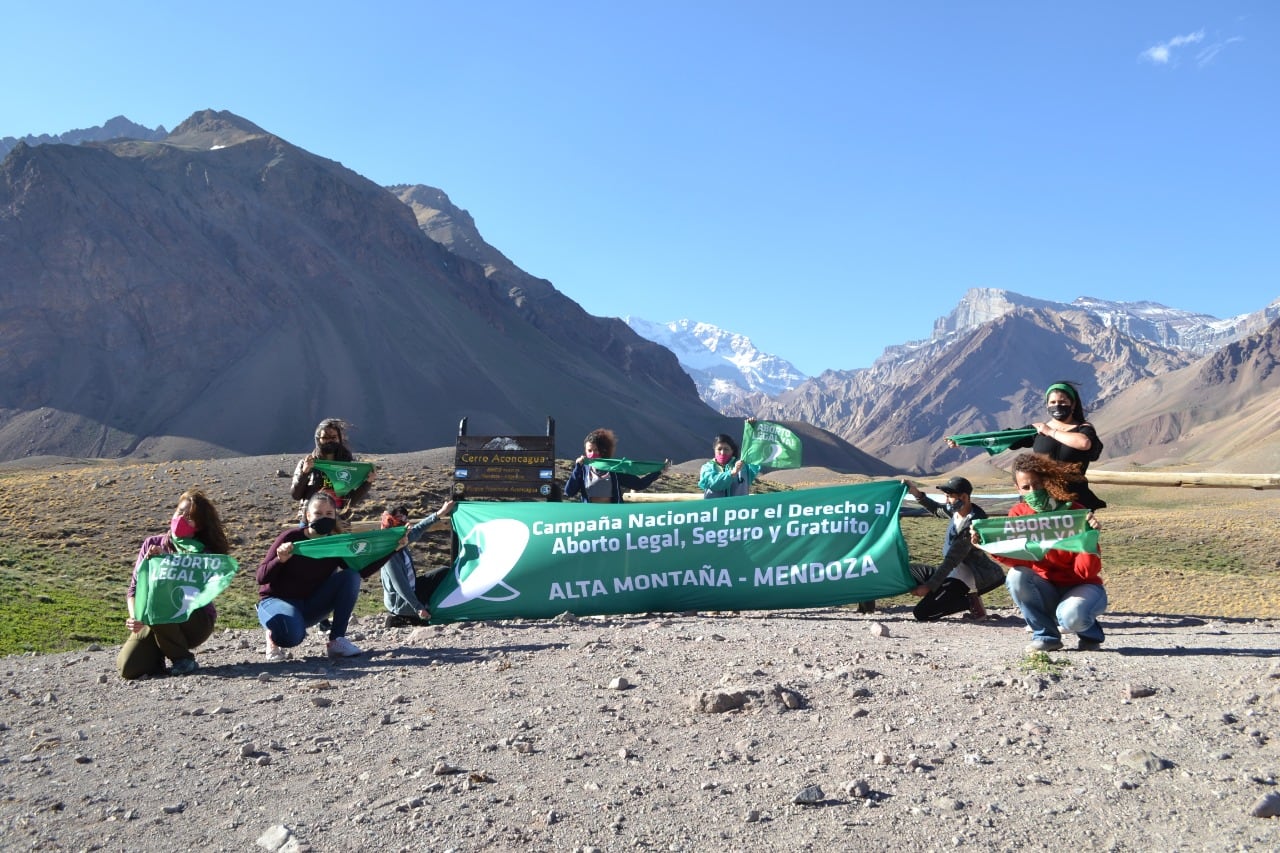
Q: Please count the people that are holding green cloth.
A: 9